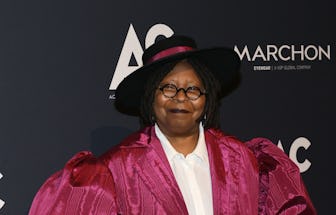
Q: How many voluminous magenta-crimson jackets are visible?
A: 1